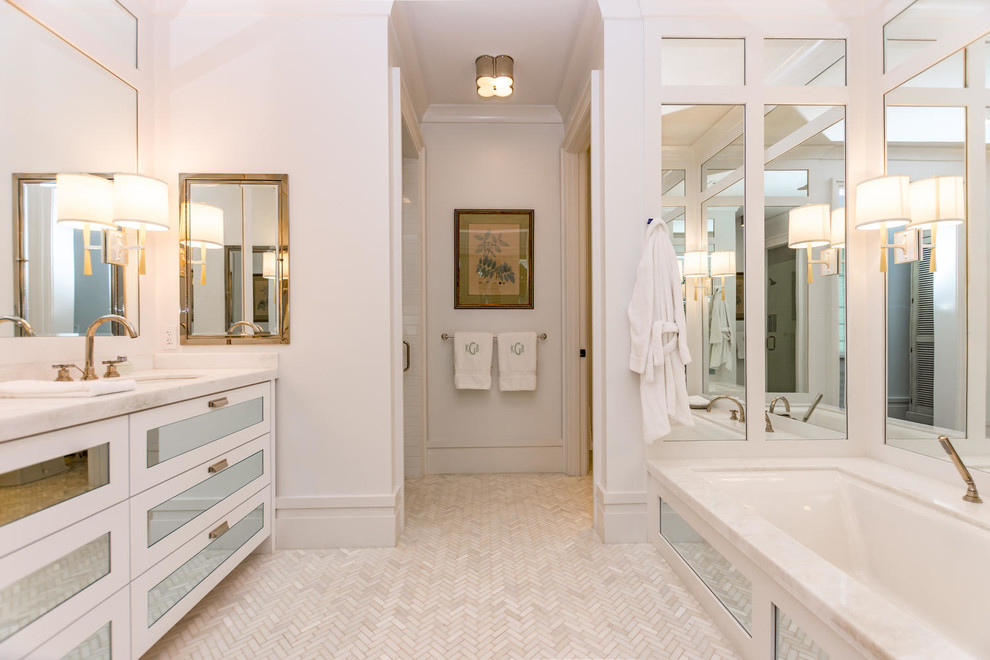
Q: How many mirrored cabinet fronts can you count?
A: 6